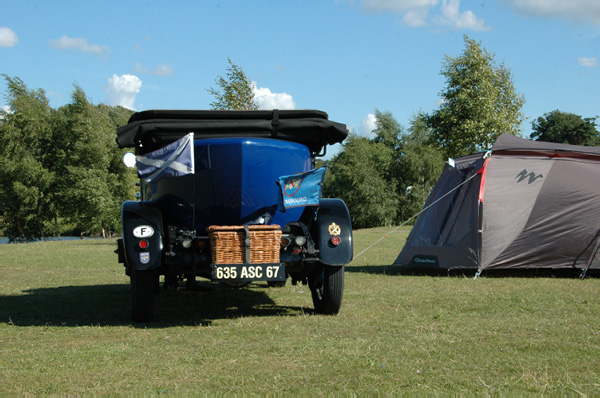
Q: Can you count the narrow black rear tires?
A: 2